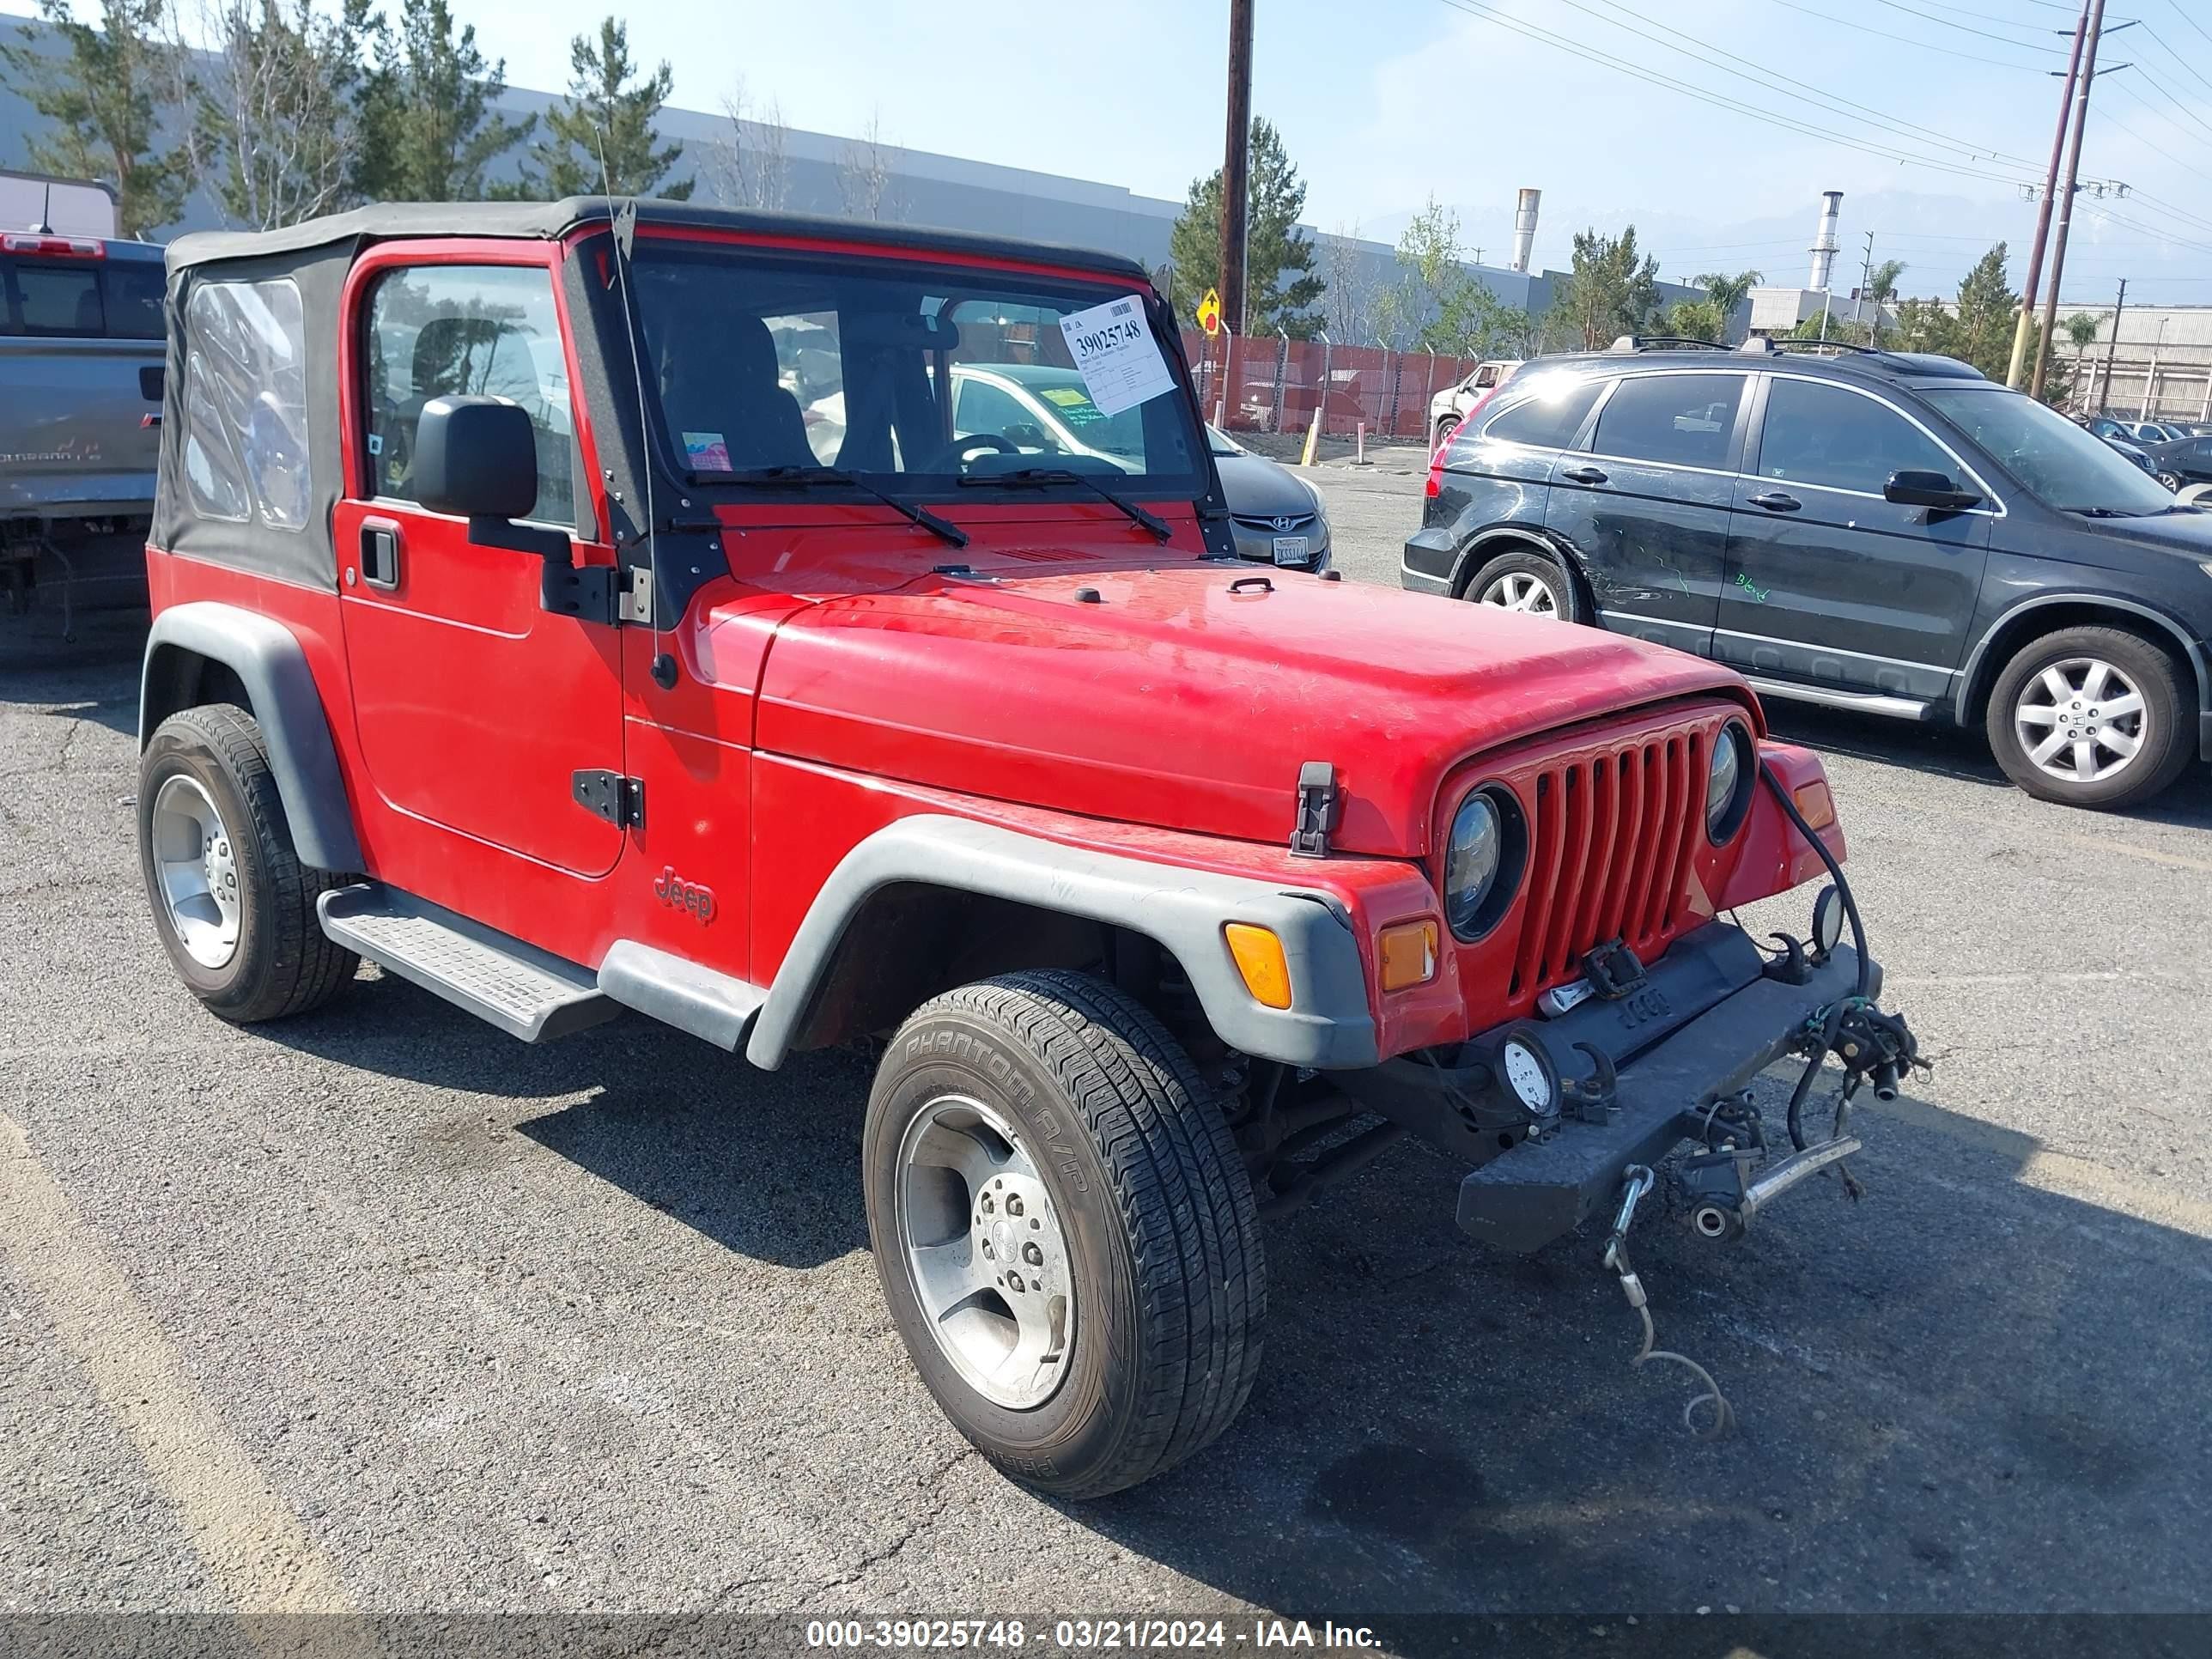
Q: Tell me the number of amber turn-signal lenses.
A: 3